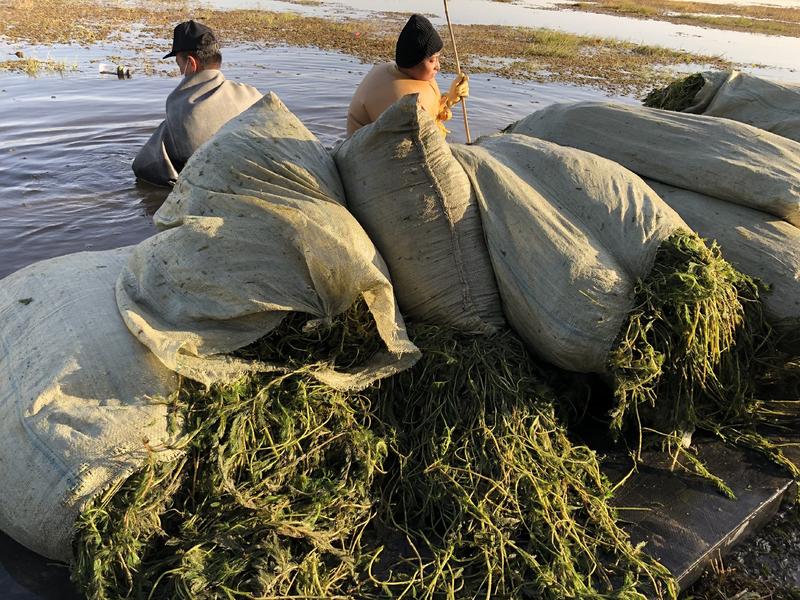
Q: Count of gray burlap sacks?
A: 7